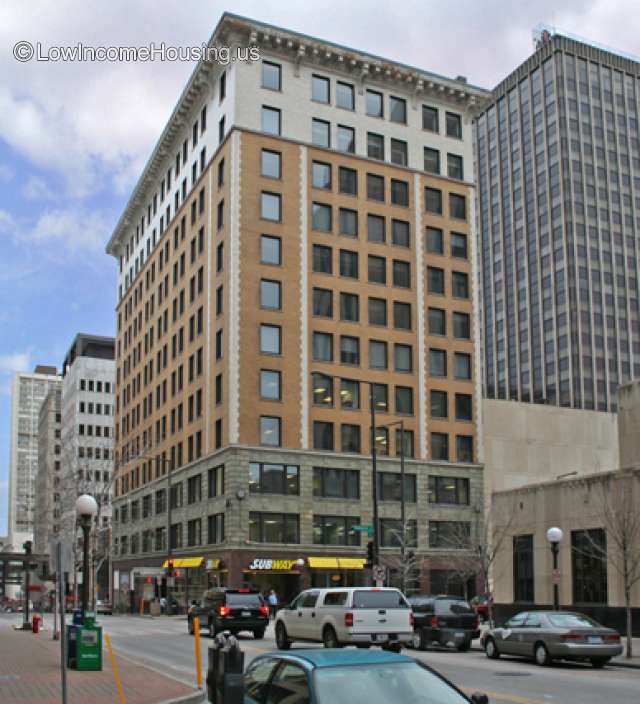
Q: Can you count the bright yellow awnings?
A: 2